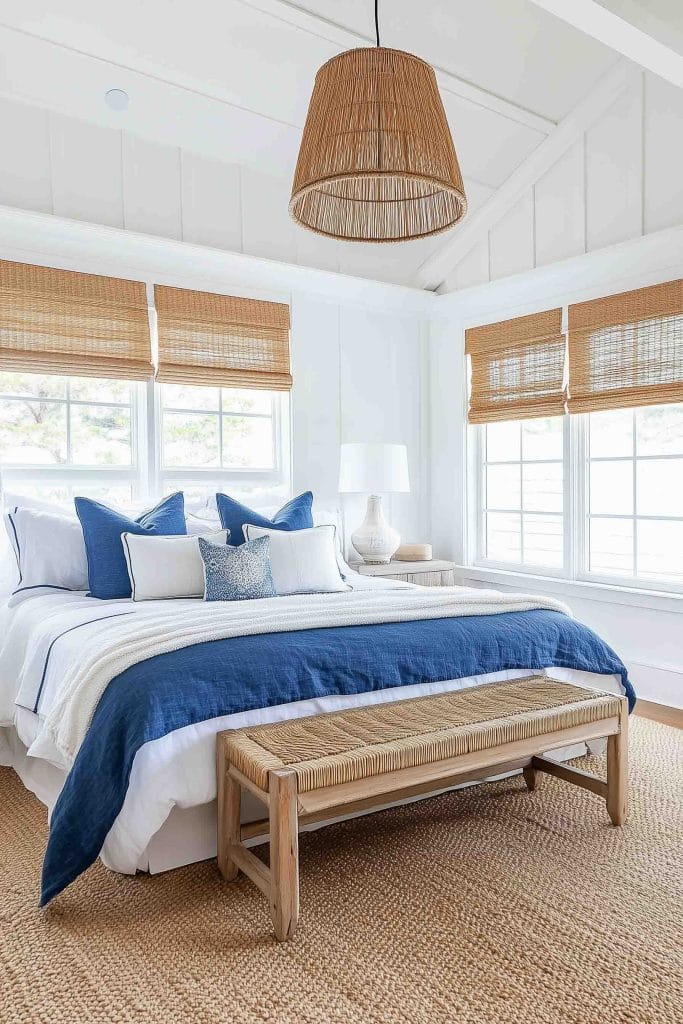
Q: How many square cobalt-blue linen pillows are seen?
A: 2